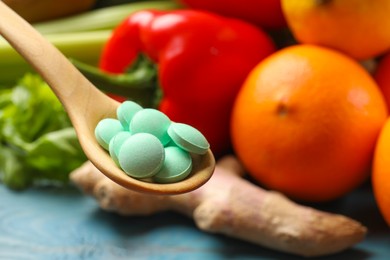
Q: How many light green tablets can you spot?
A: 7